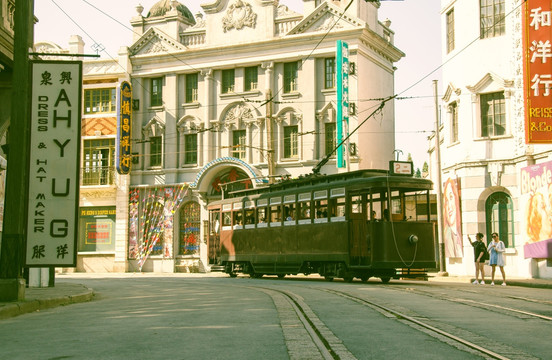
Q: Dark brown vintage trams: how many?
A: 1